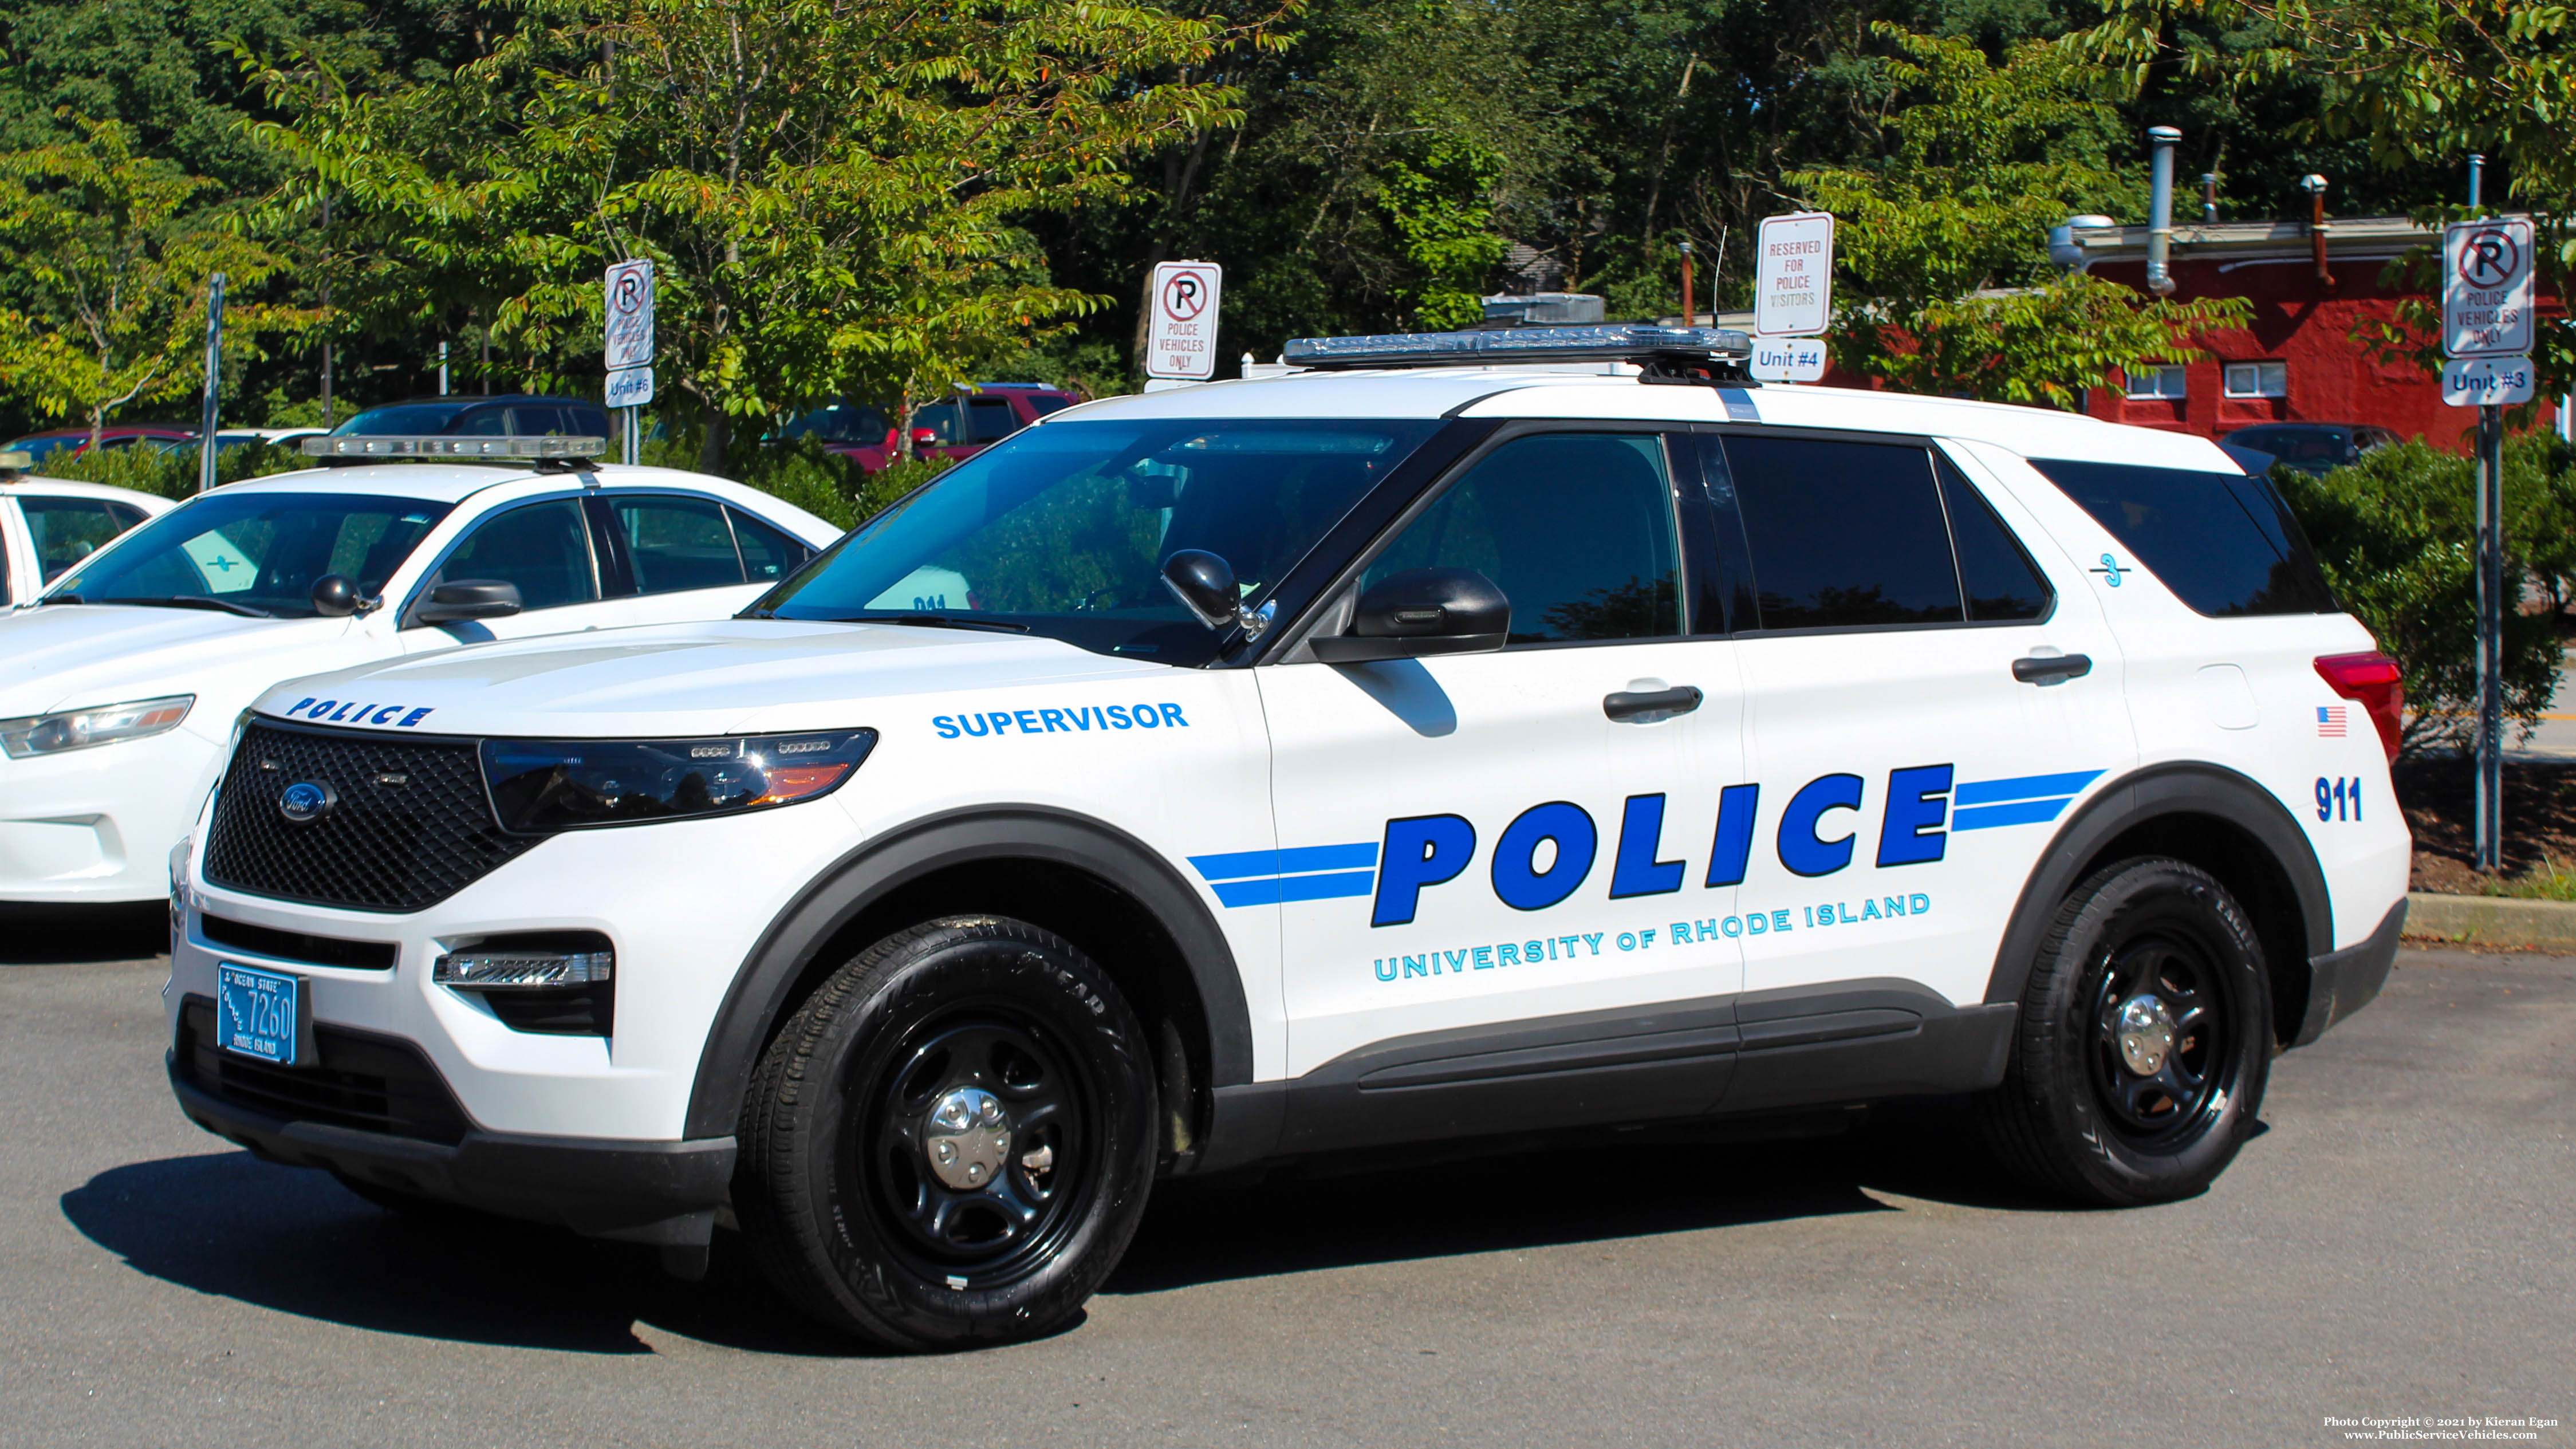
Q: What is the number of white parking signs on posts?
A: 4